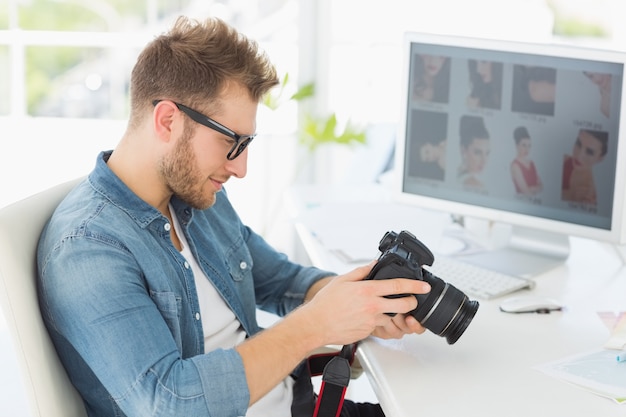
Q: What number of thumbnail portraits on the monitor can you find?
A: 8